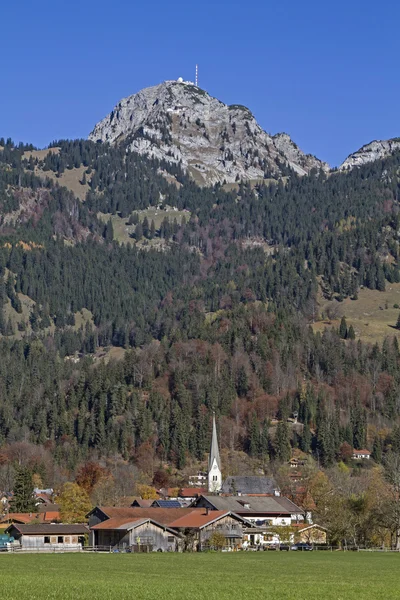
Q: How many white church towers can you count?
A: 1